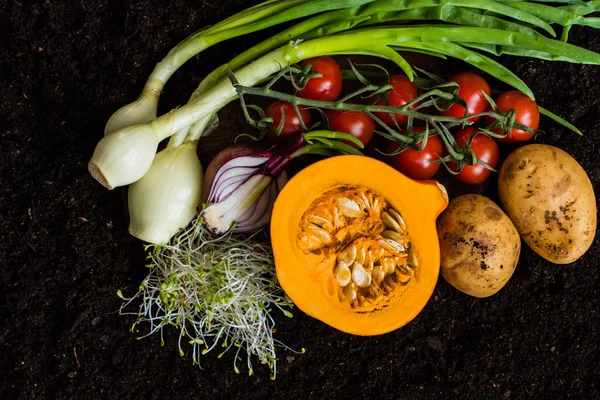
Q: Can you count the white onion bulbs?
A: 3